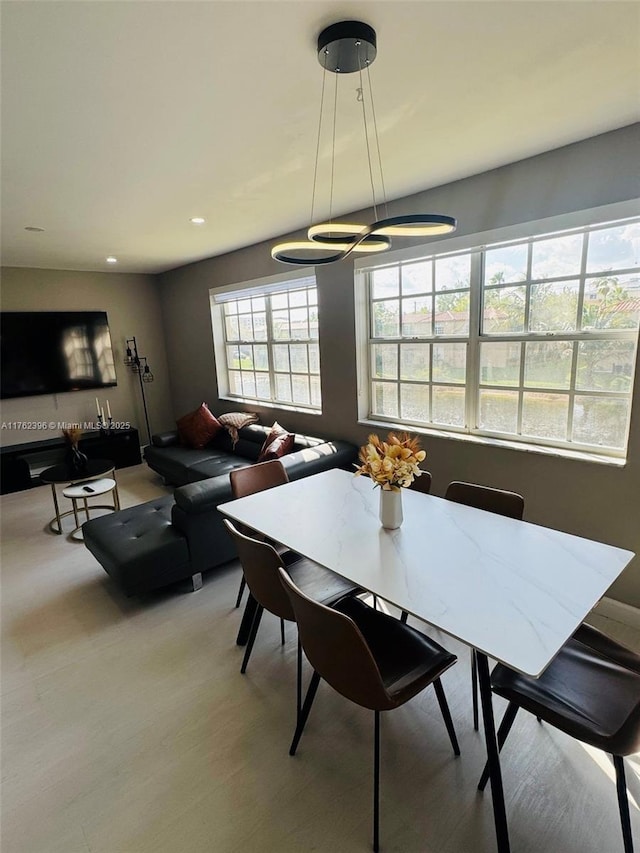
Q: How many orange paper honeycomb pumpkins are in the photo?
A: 0